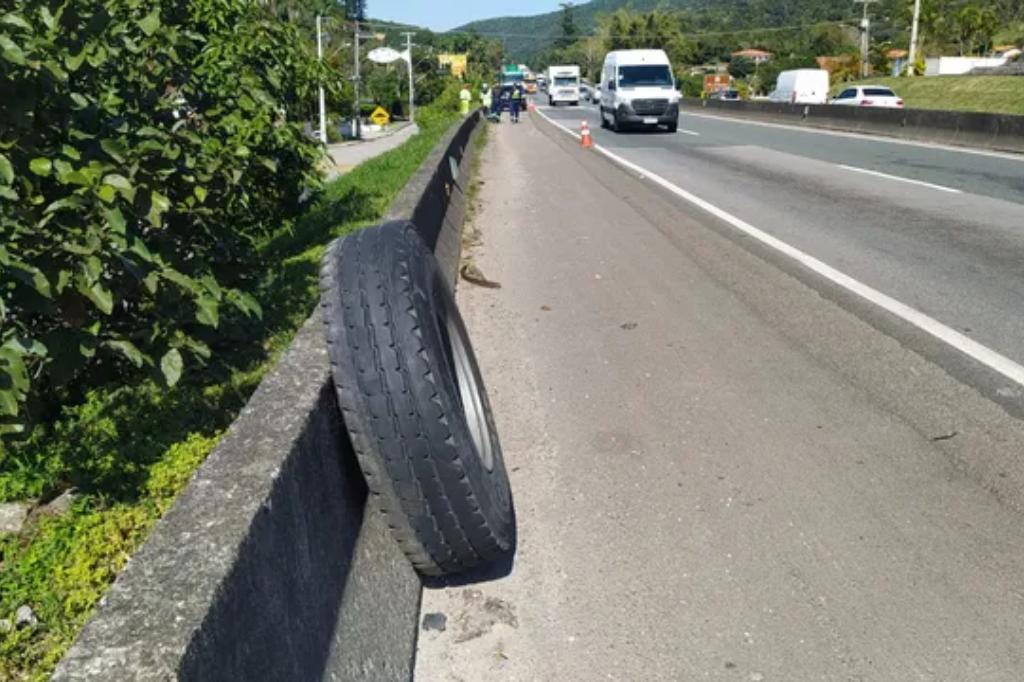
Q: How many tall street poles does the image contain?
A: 5